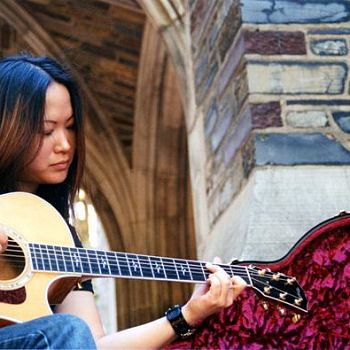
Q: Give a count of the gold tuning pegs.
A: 6